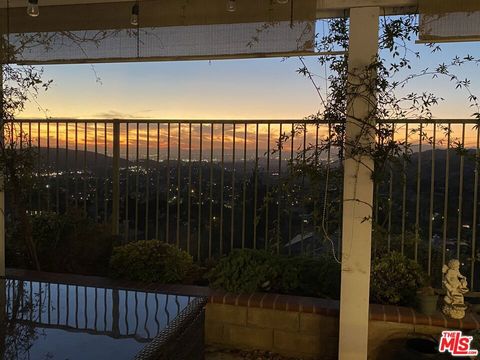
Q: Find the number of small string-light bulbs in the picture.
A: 4